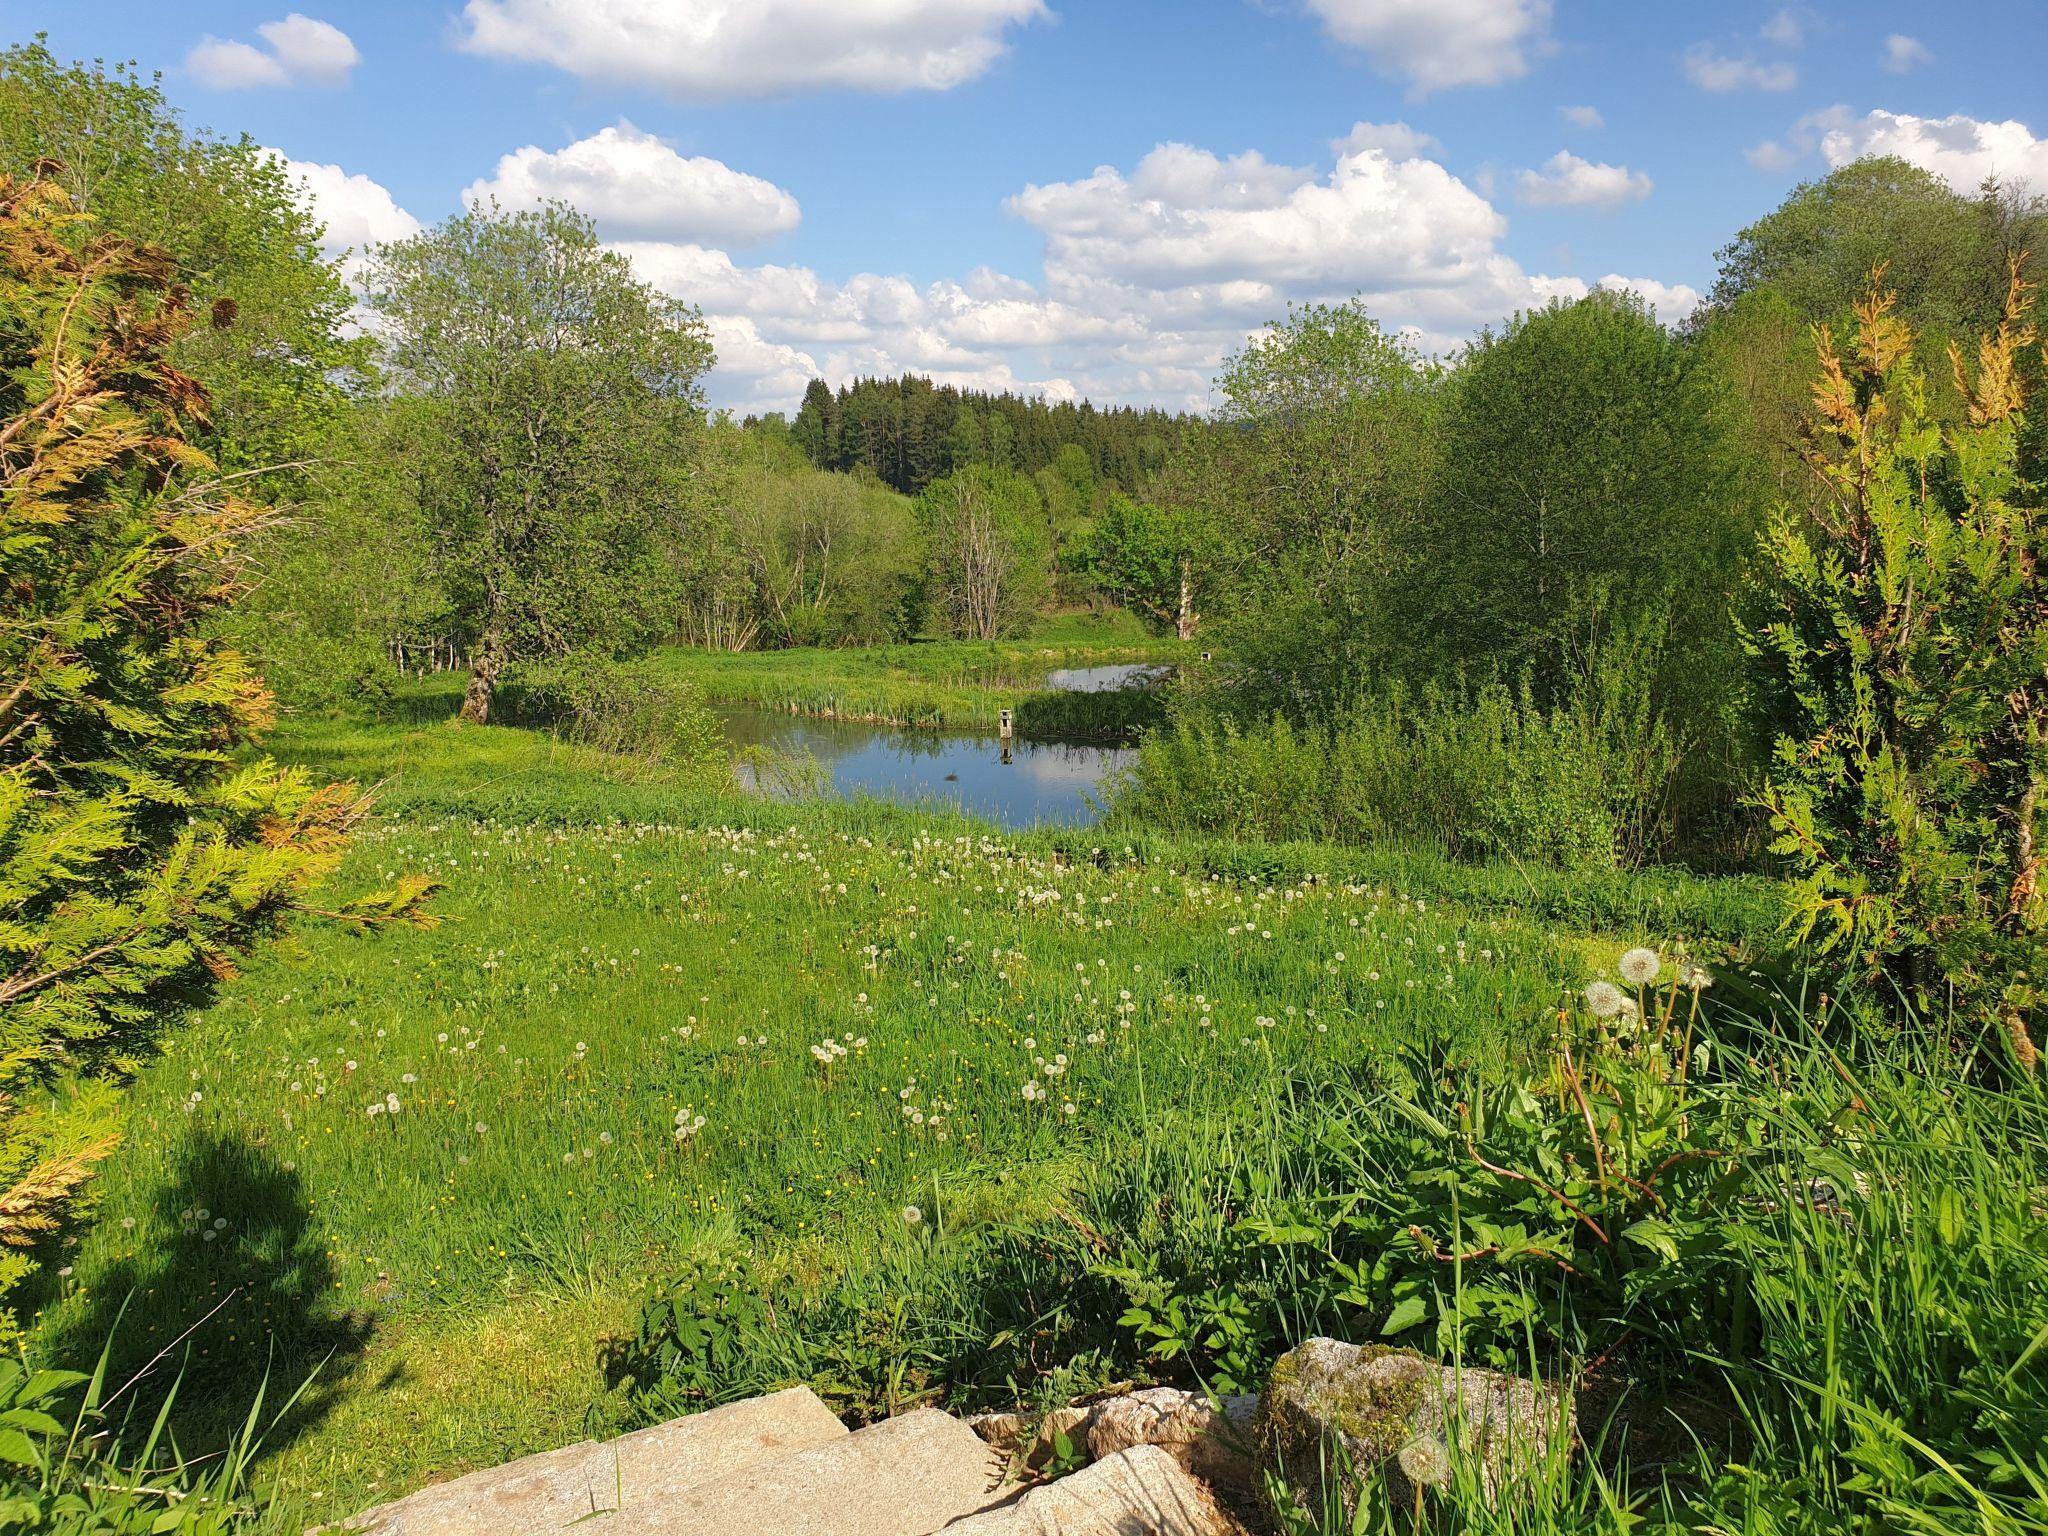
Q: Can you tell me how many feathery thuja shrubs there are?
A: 2